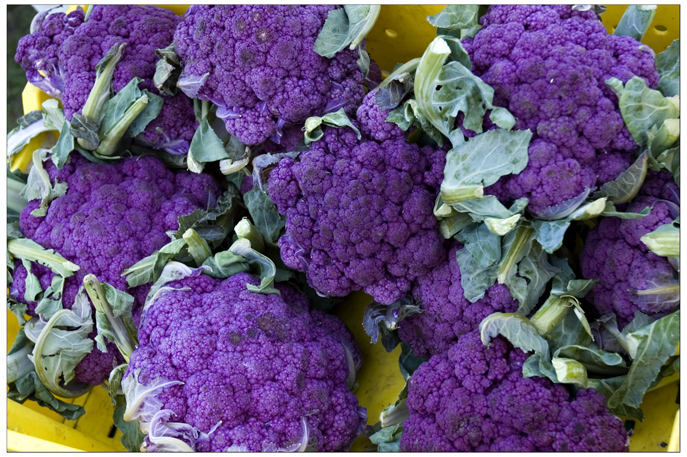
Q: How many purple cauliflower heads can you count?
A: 9